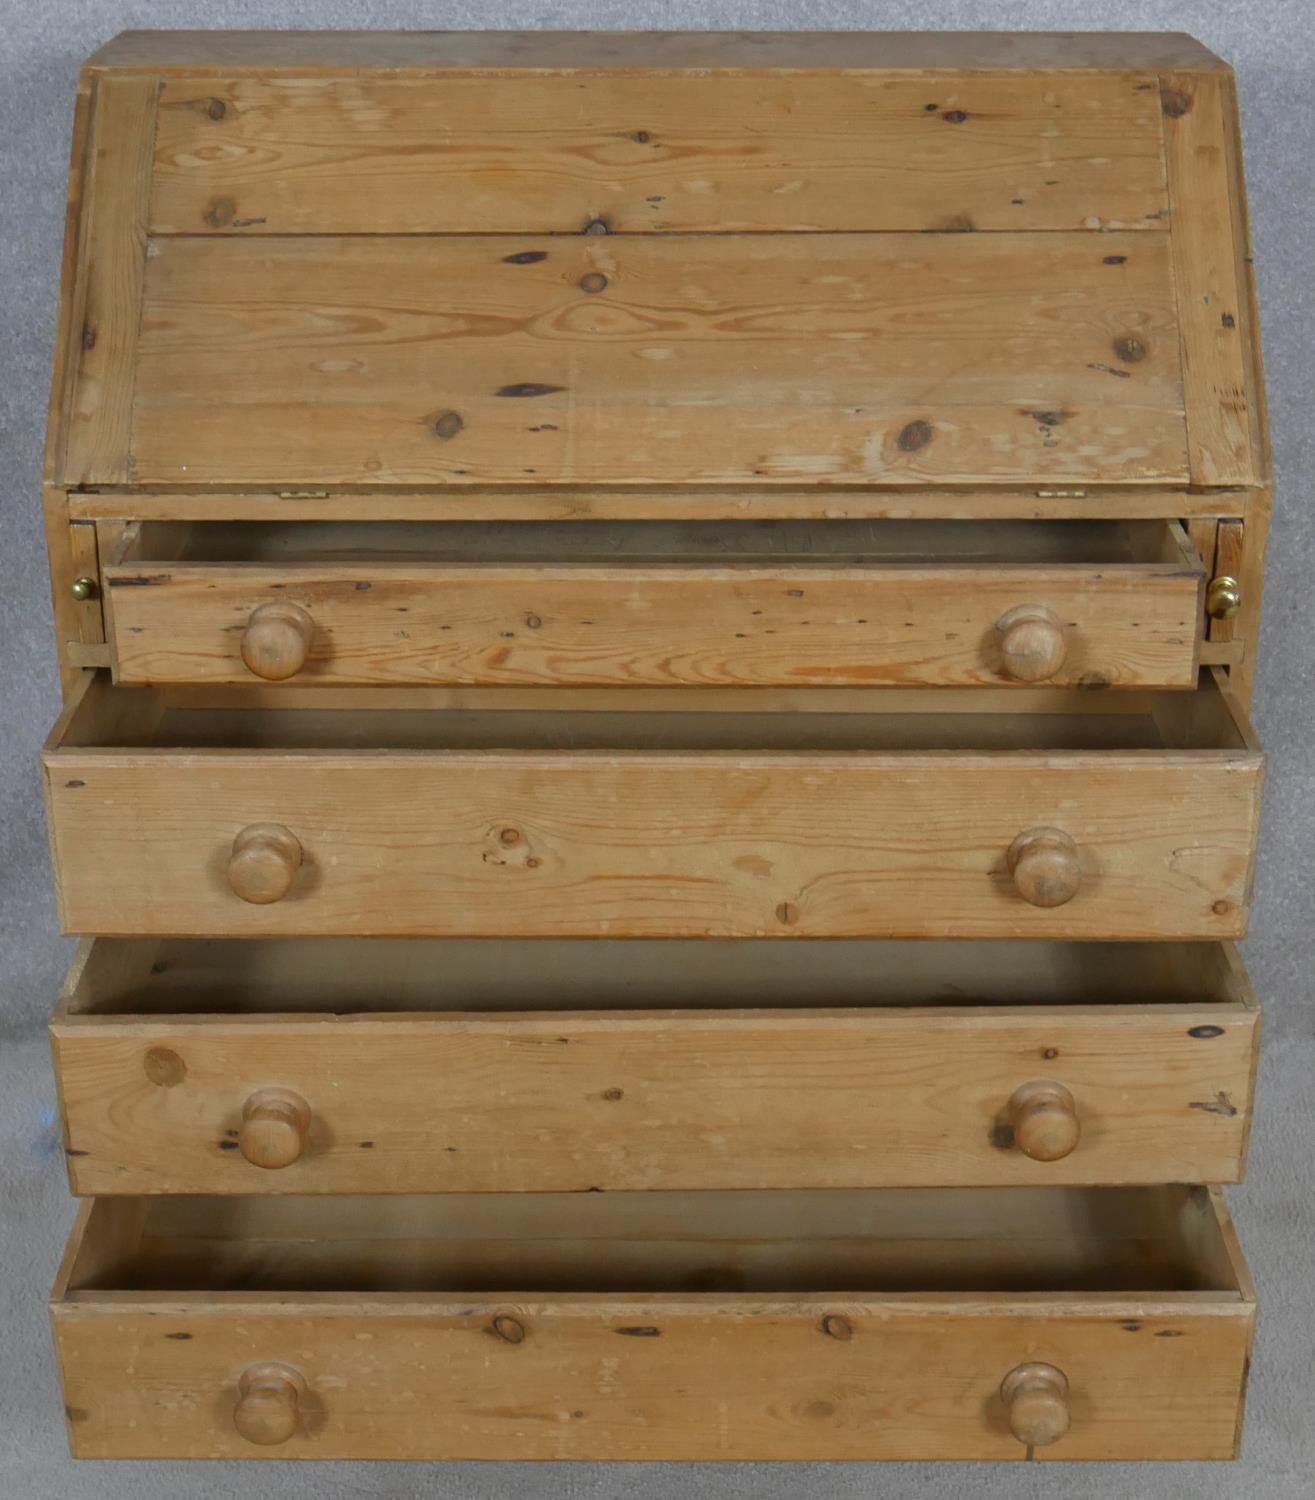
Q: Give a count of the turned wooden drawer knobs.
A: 8